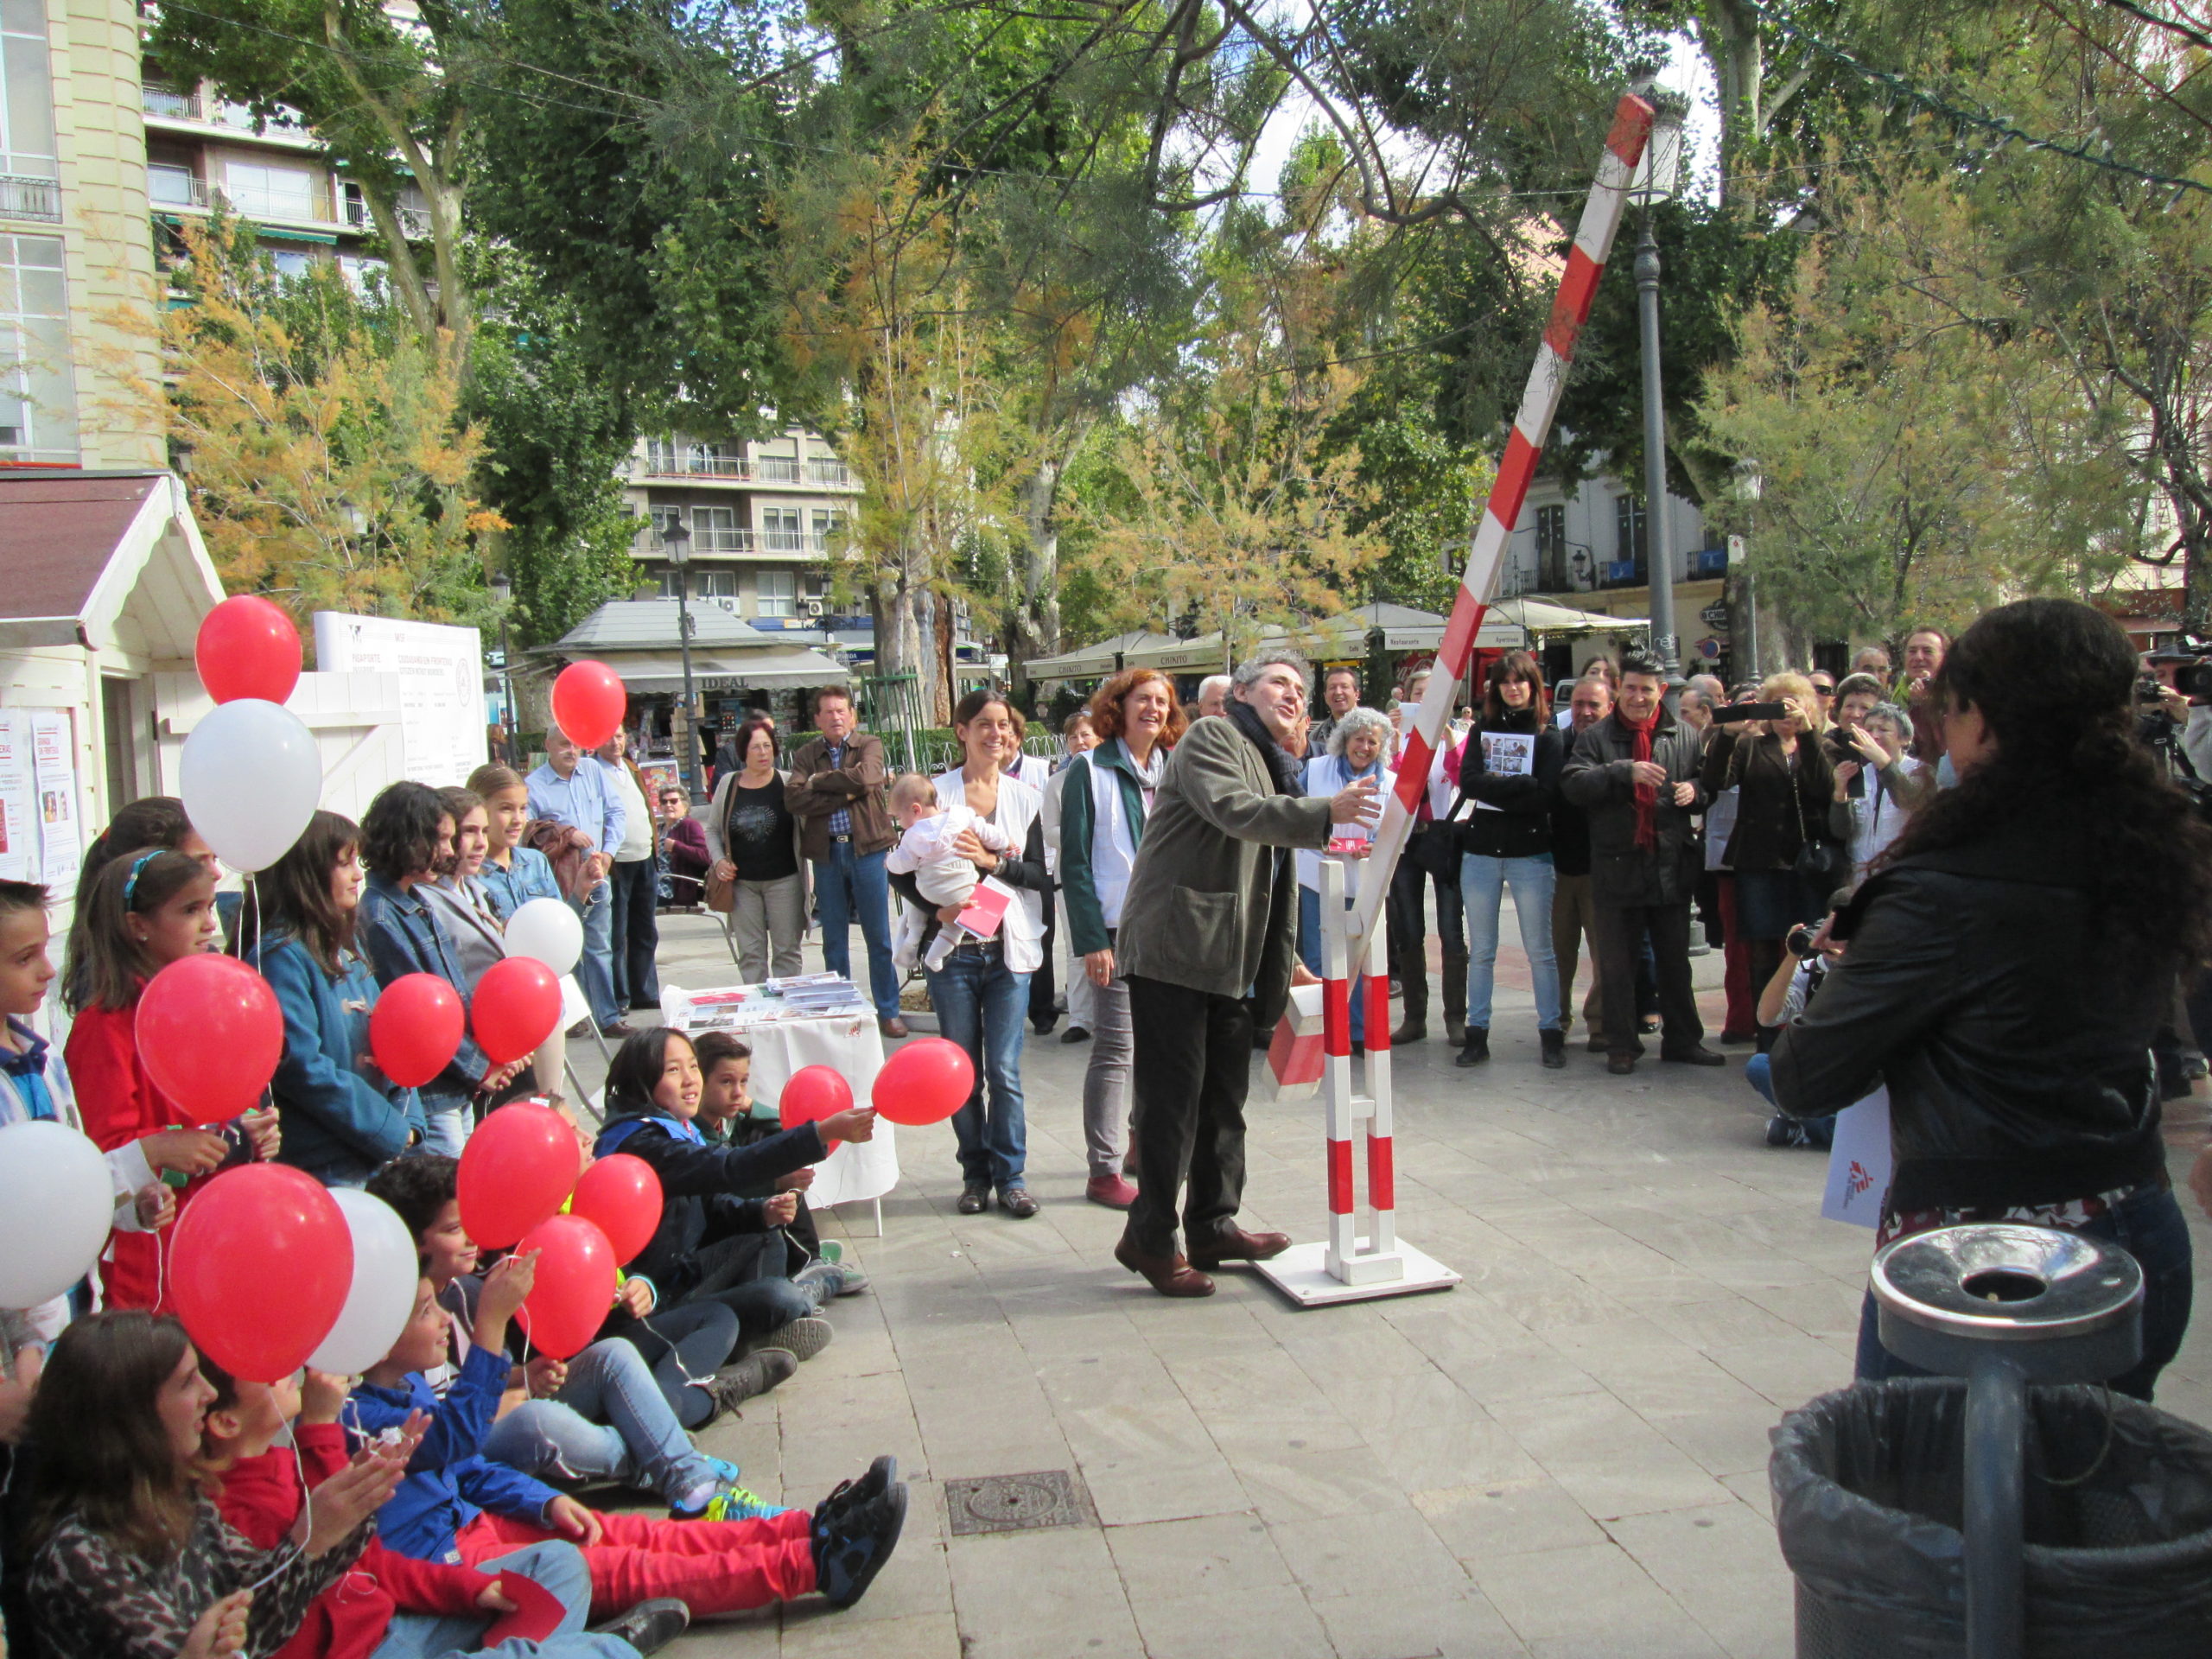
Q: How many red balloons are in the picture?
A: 11